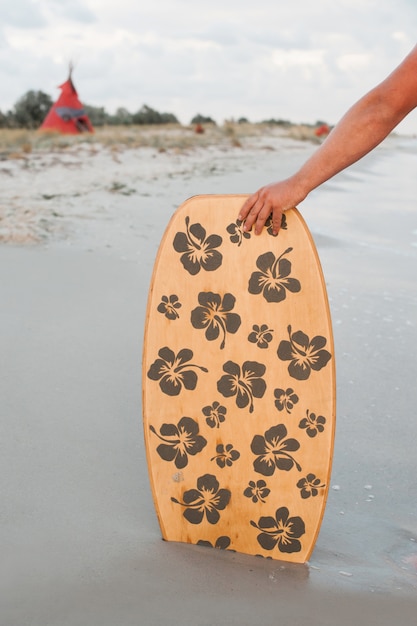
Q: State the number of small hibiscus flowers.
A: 10